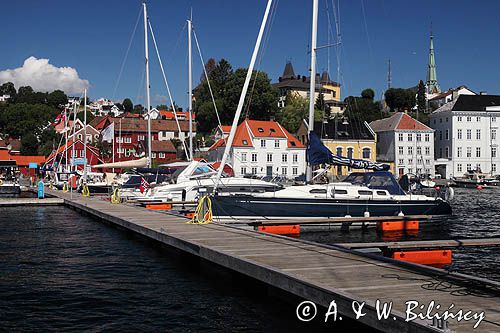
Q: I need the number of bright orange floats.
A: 5